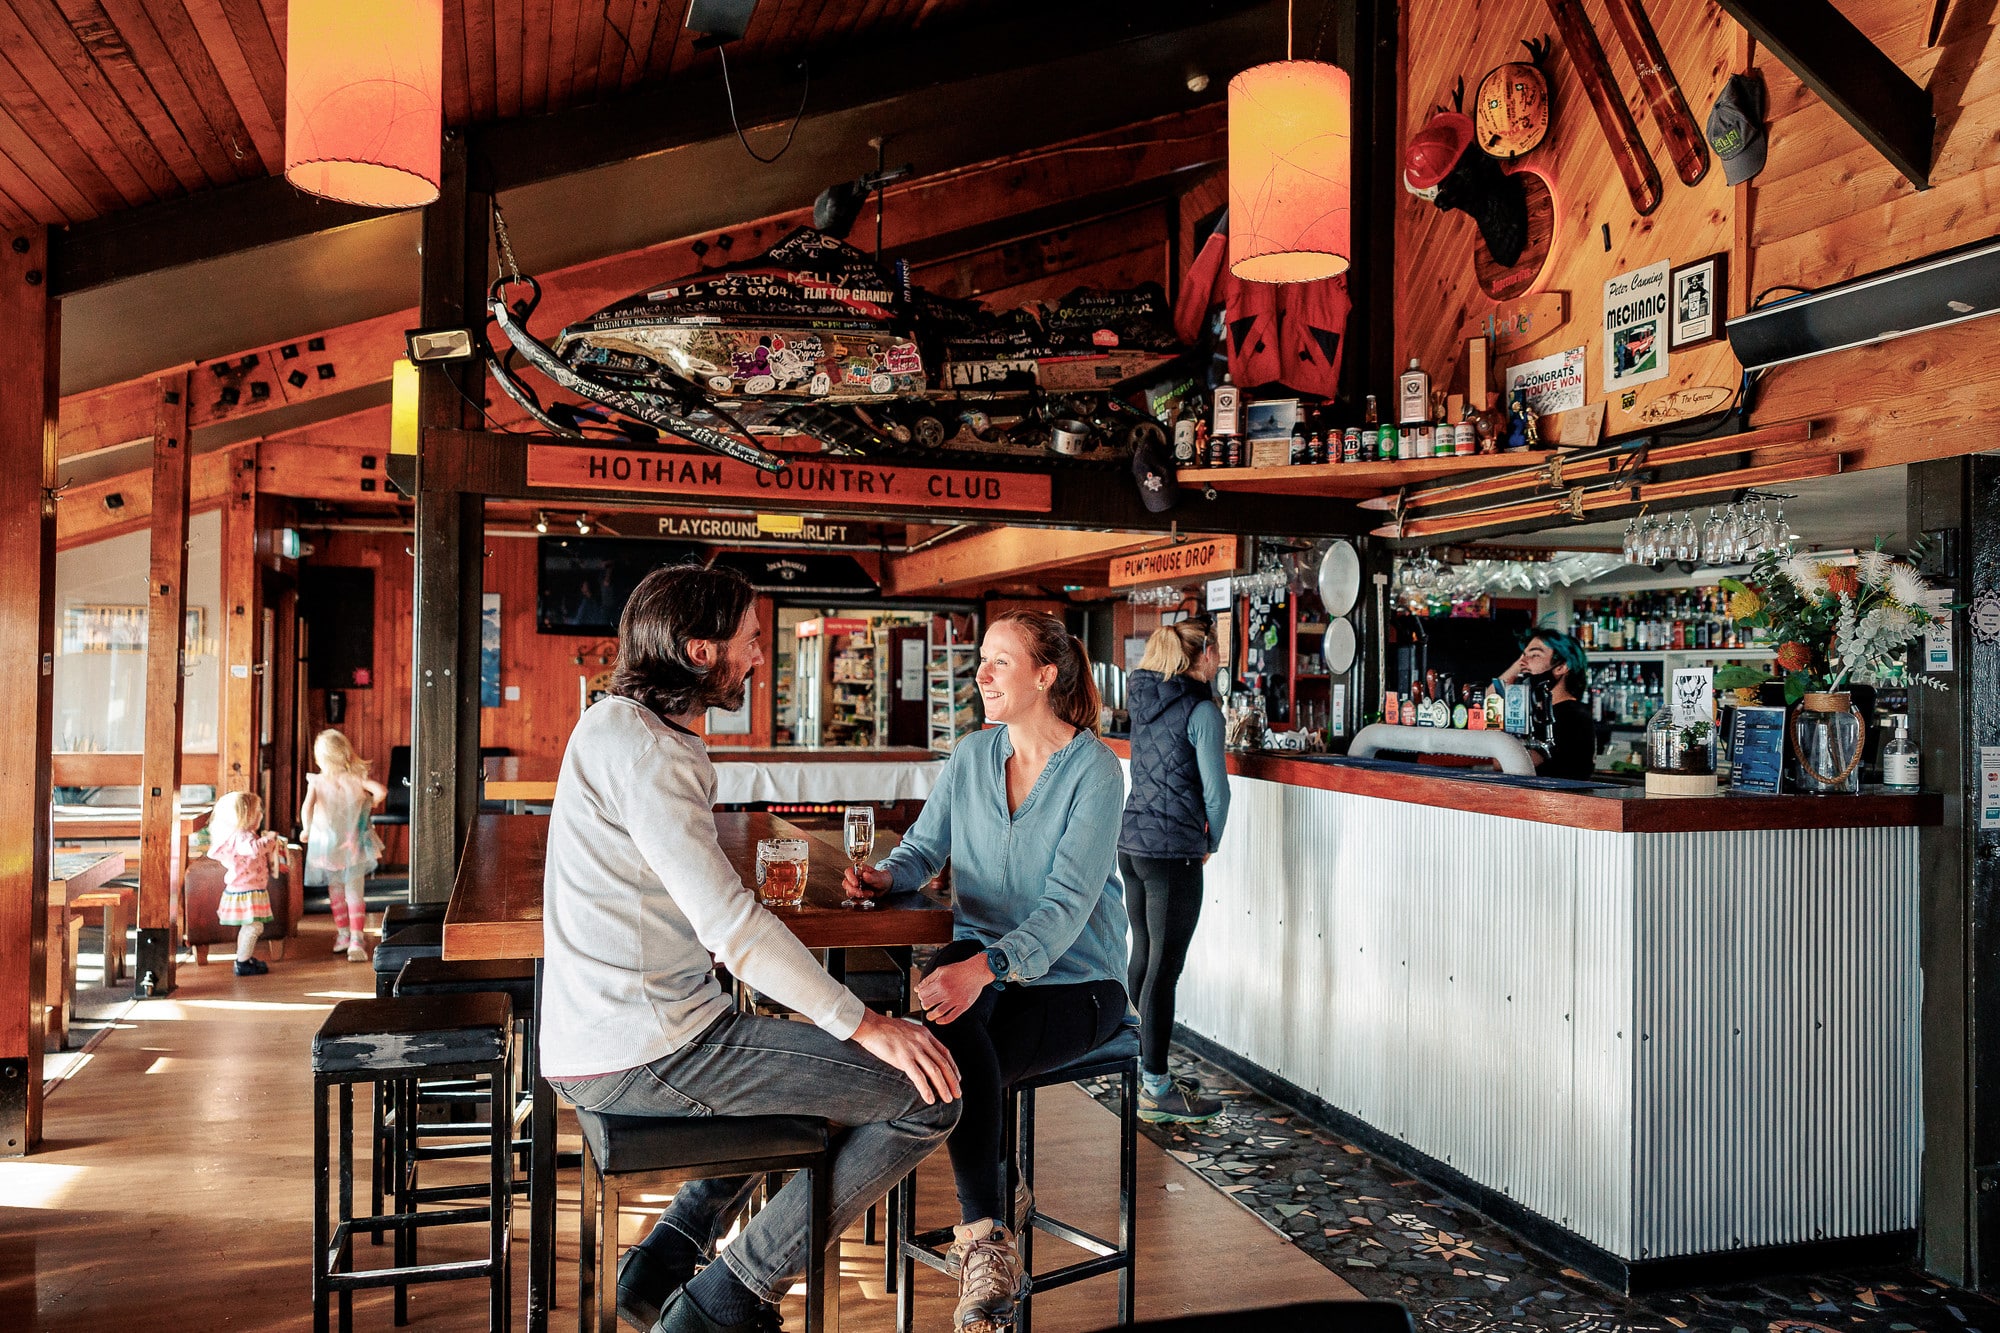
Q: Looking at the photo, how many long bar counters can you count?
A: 1